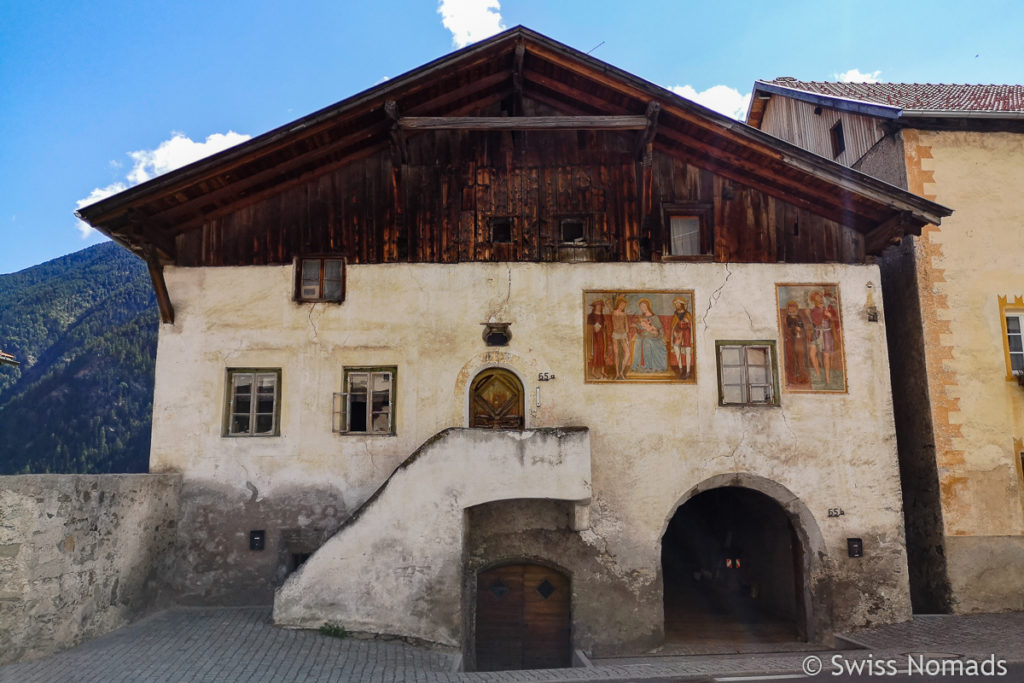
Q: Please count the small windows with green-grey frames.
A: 3